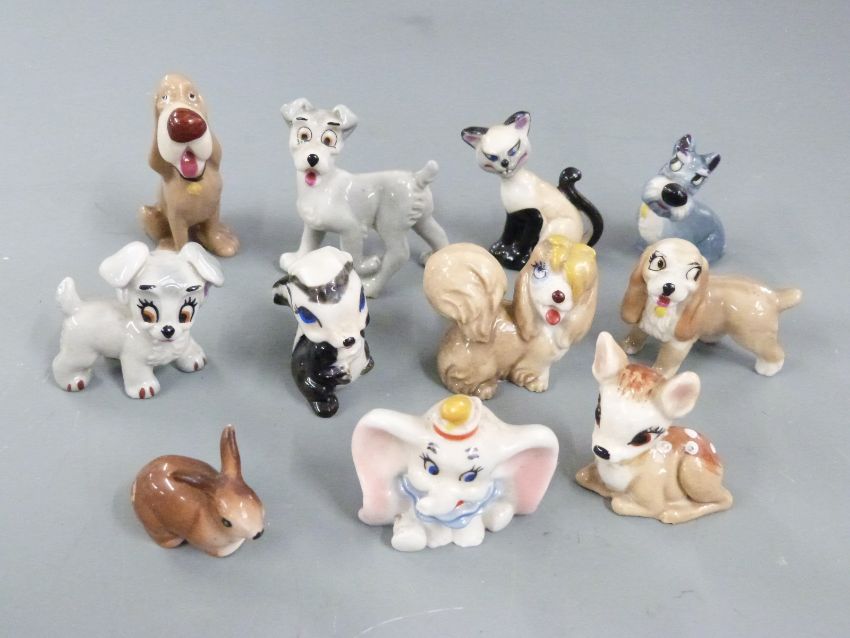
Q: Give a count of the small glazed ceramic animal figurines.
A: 11